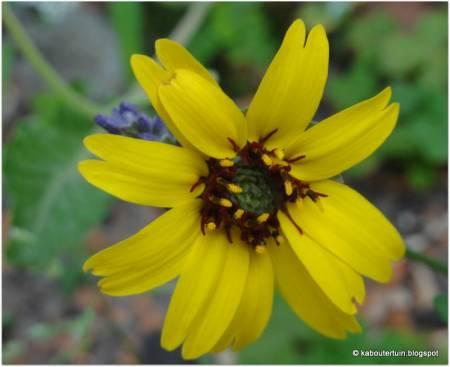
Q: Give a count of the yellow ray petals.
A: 11